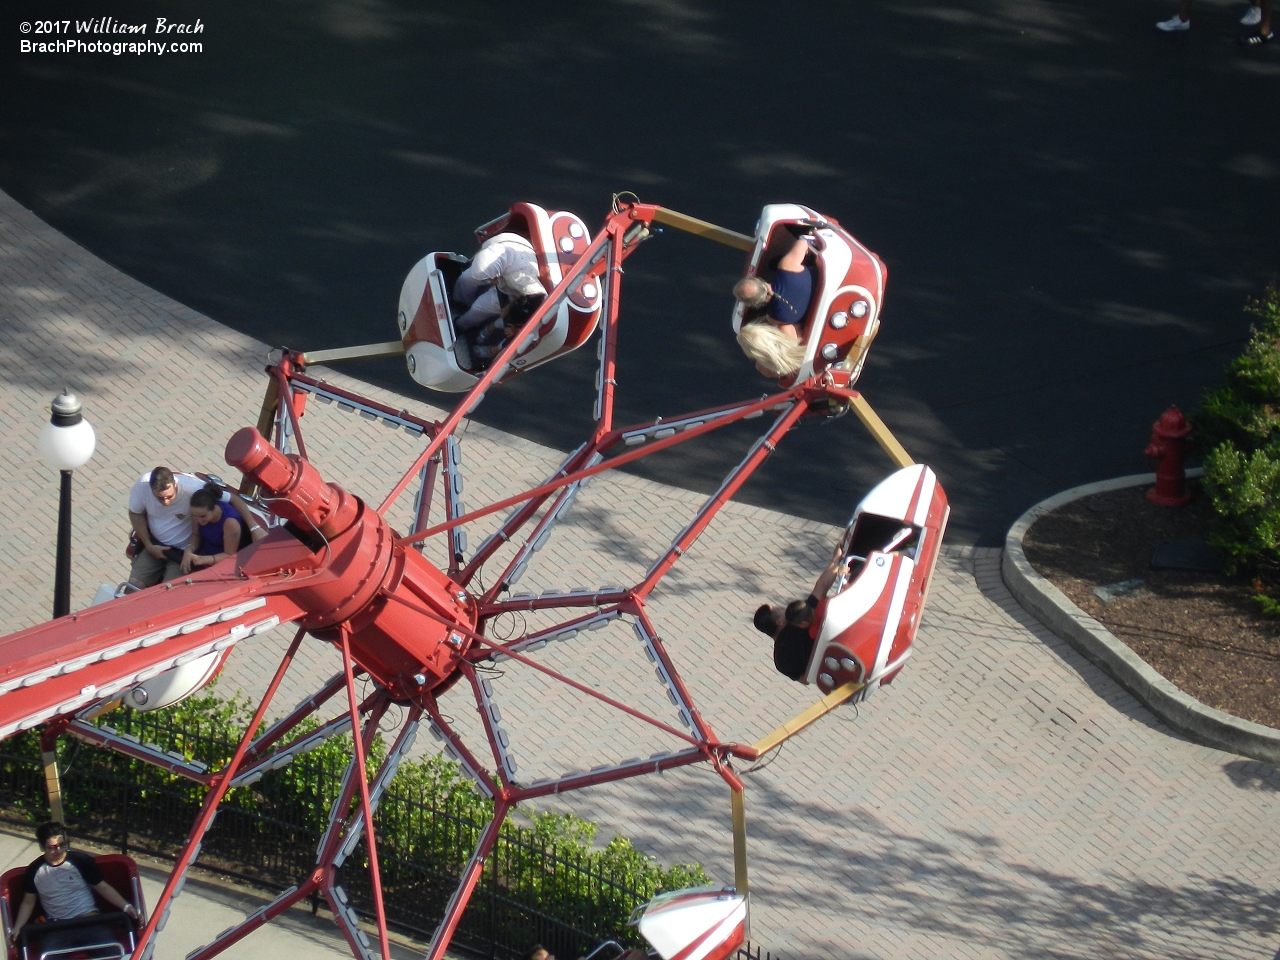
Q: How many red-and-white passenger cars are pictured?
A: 6